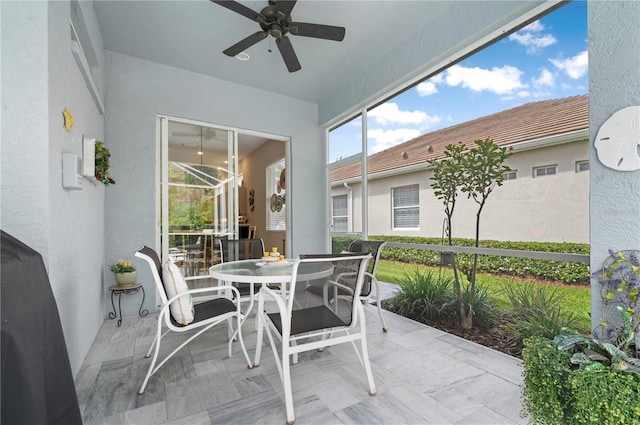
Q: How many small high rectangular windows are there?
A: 3